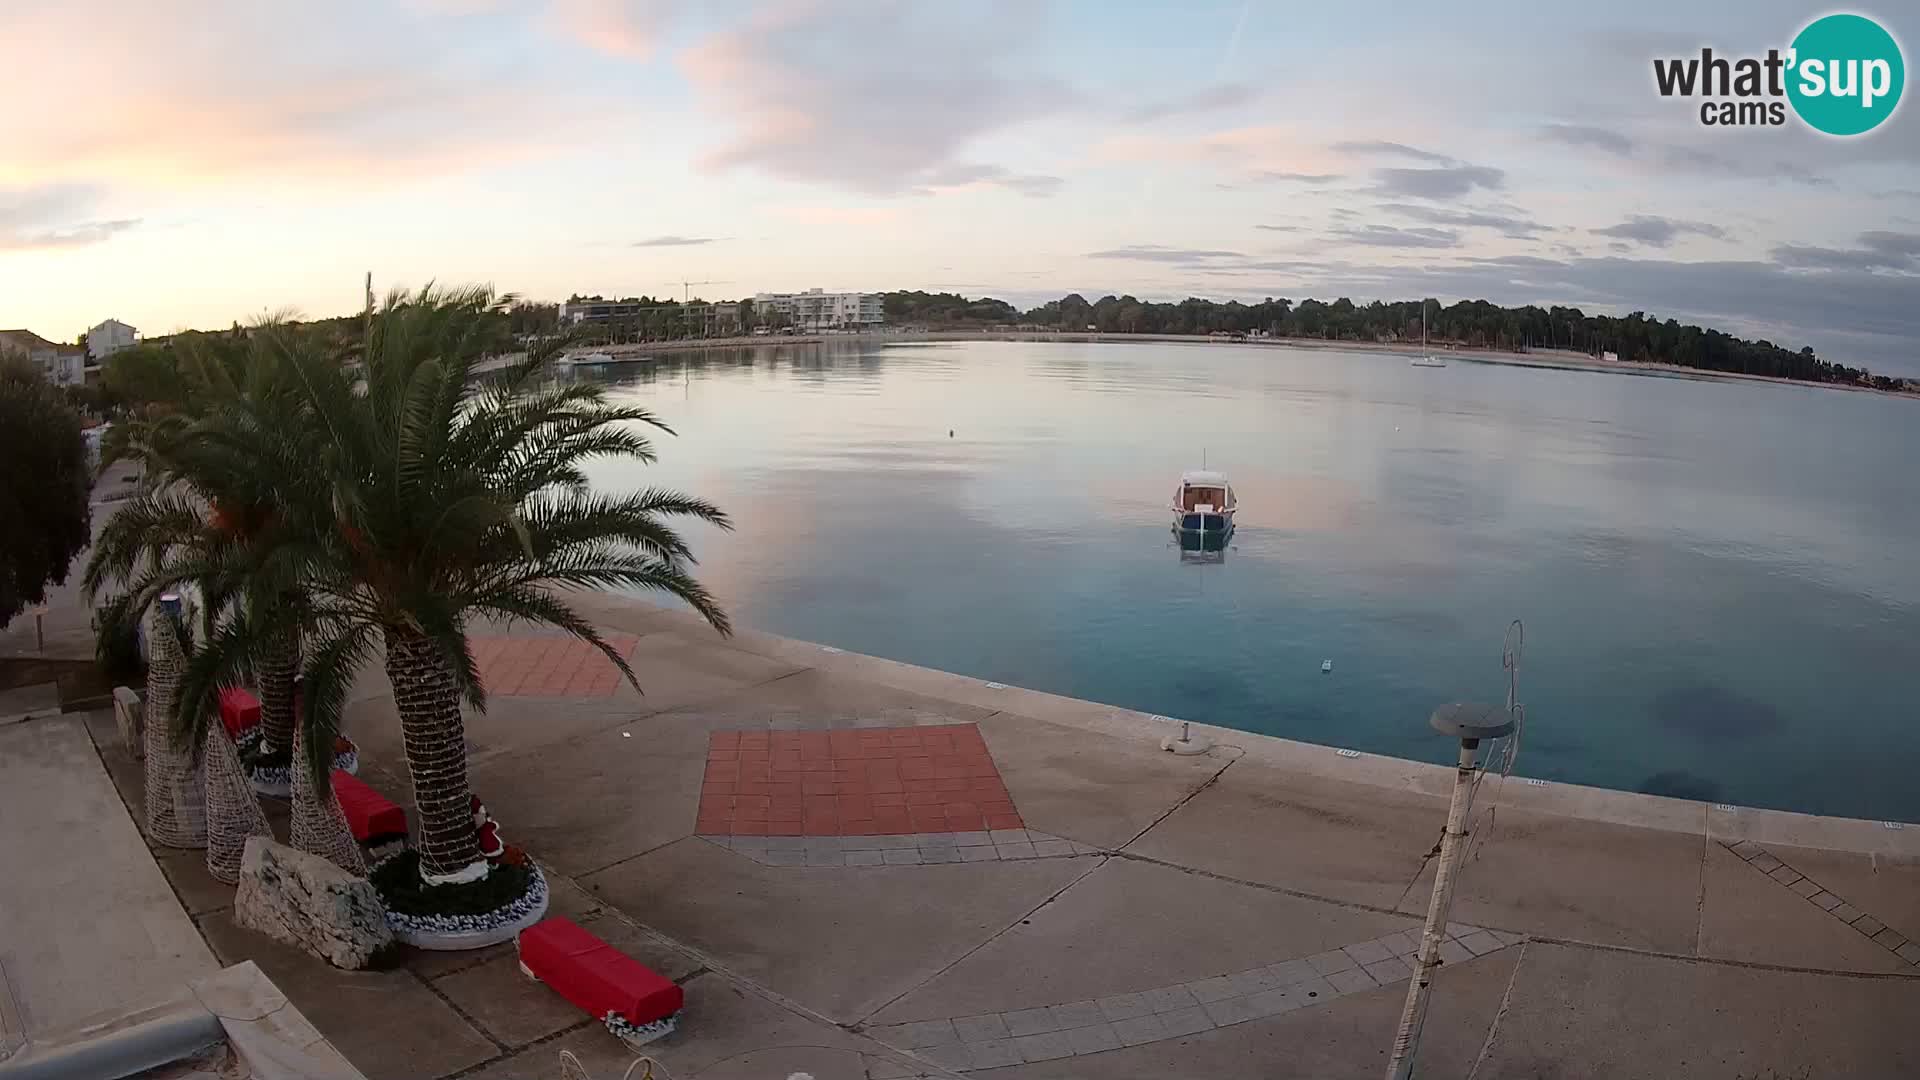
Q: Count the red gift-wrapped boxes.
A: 3